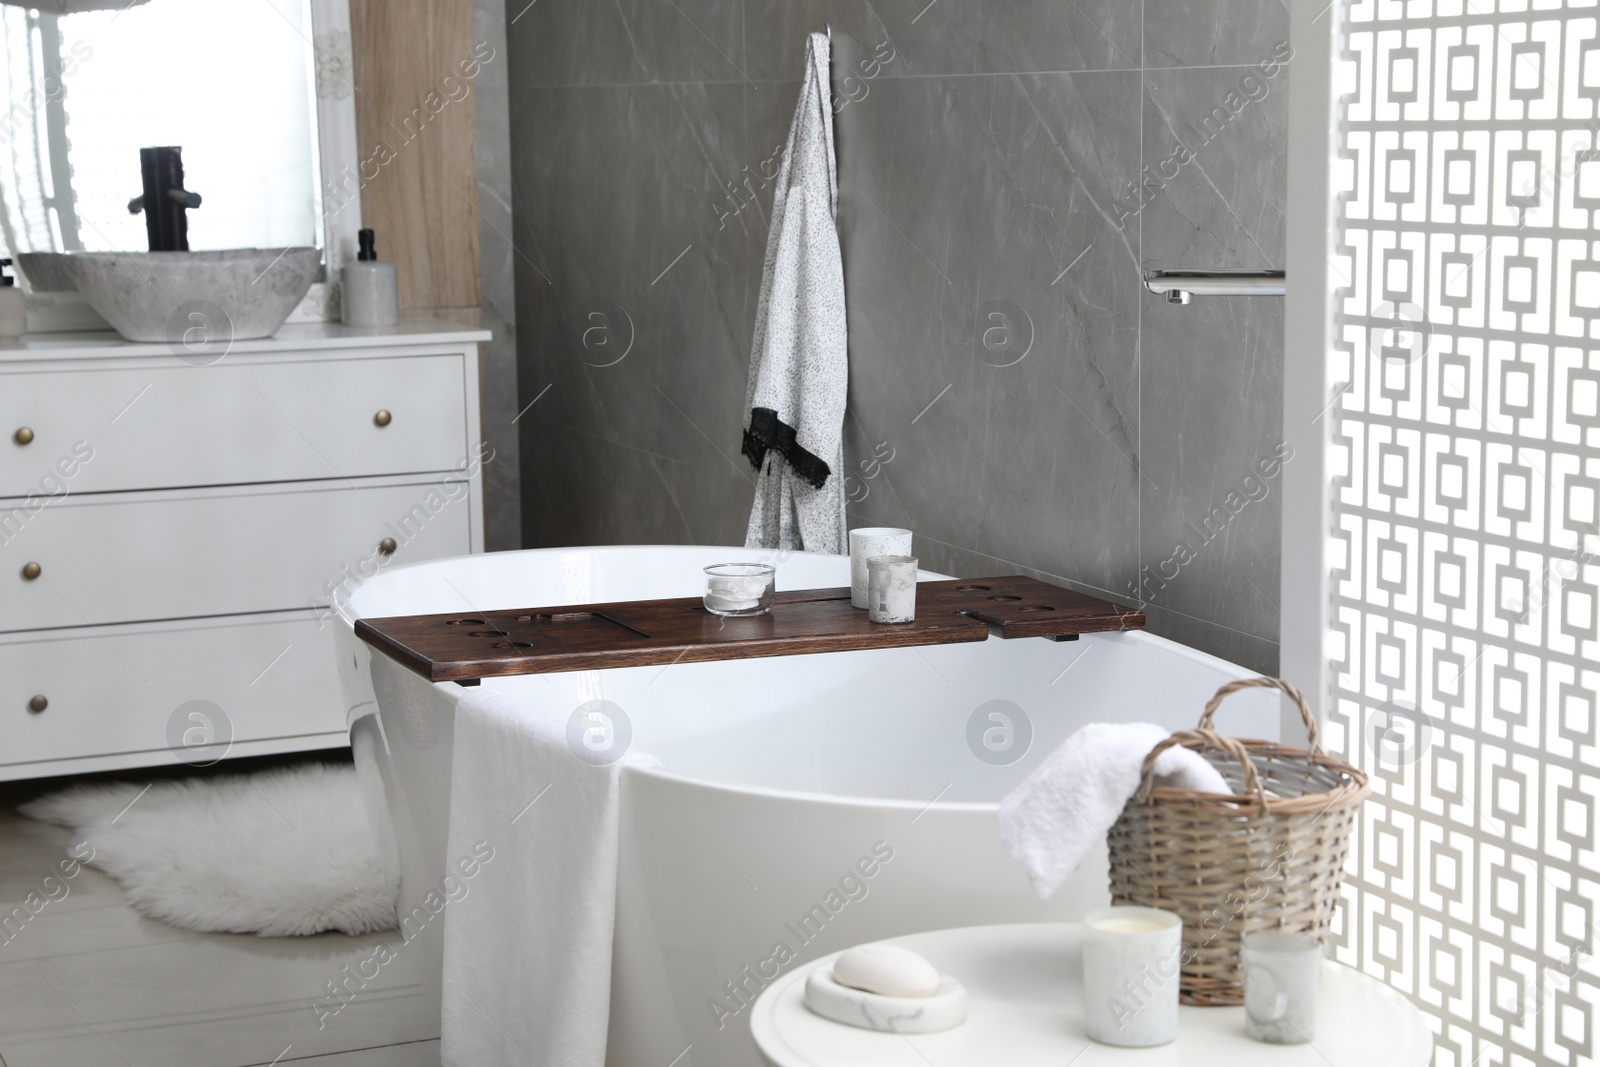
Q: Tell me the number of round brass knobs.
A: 5